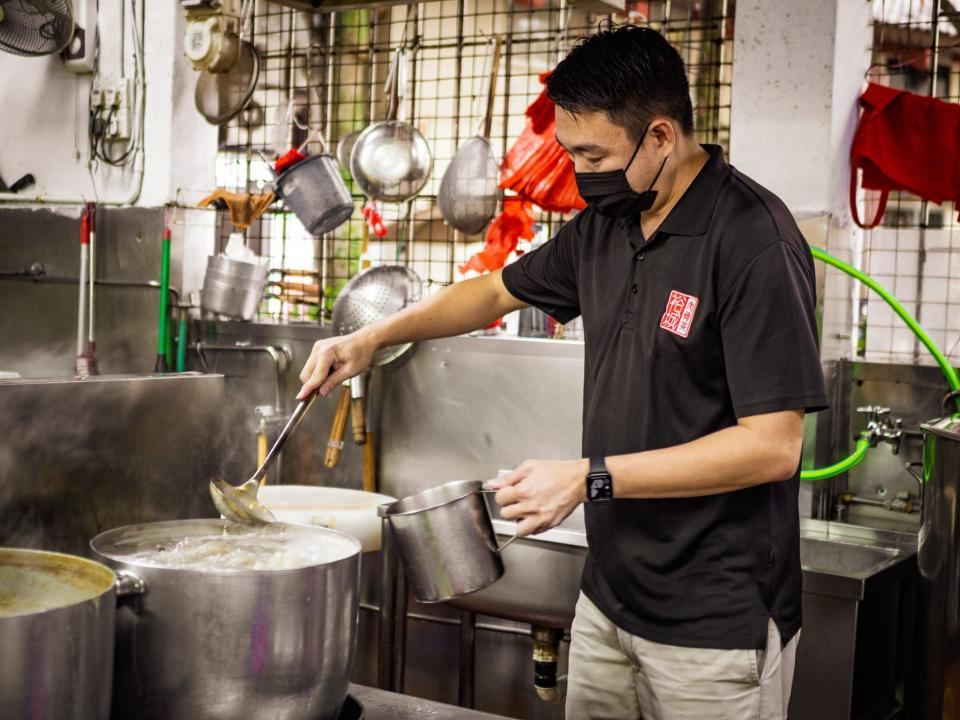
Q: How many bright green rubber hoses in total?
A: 1